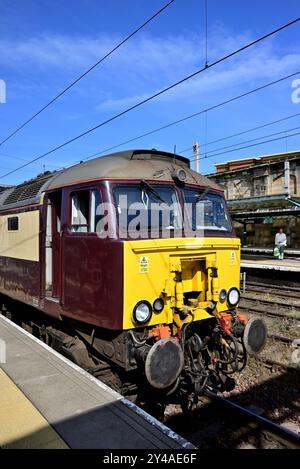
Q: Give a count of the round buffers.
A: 2